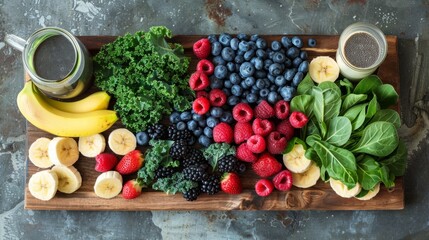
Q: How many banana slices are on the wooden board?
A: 12